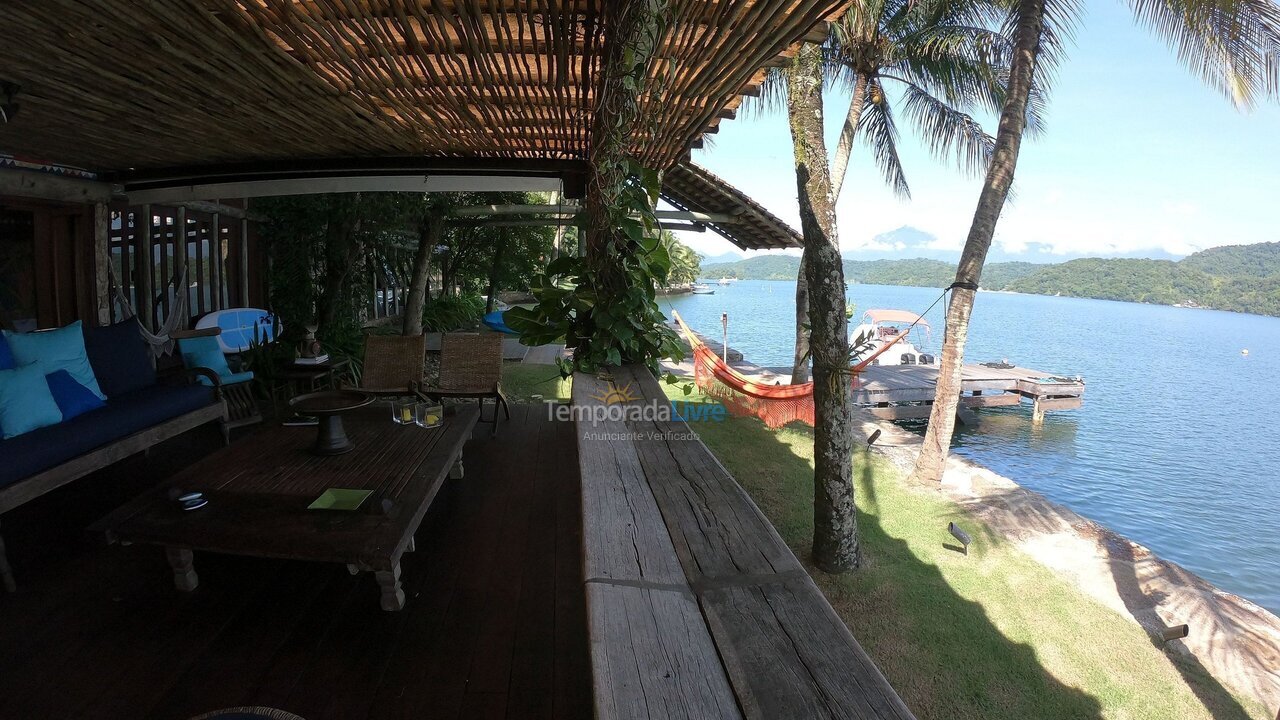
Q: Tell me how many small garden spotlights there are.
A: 3